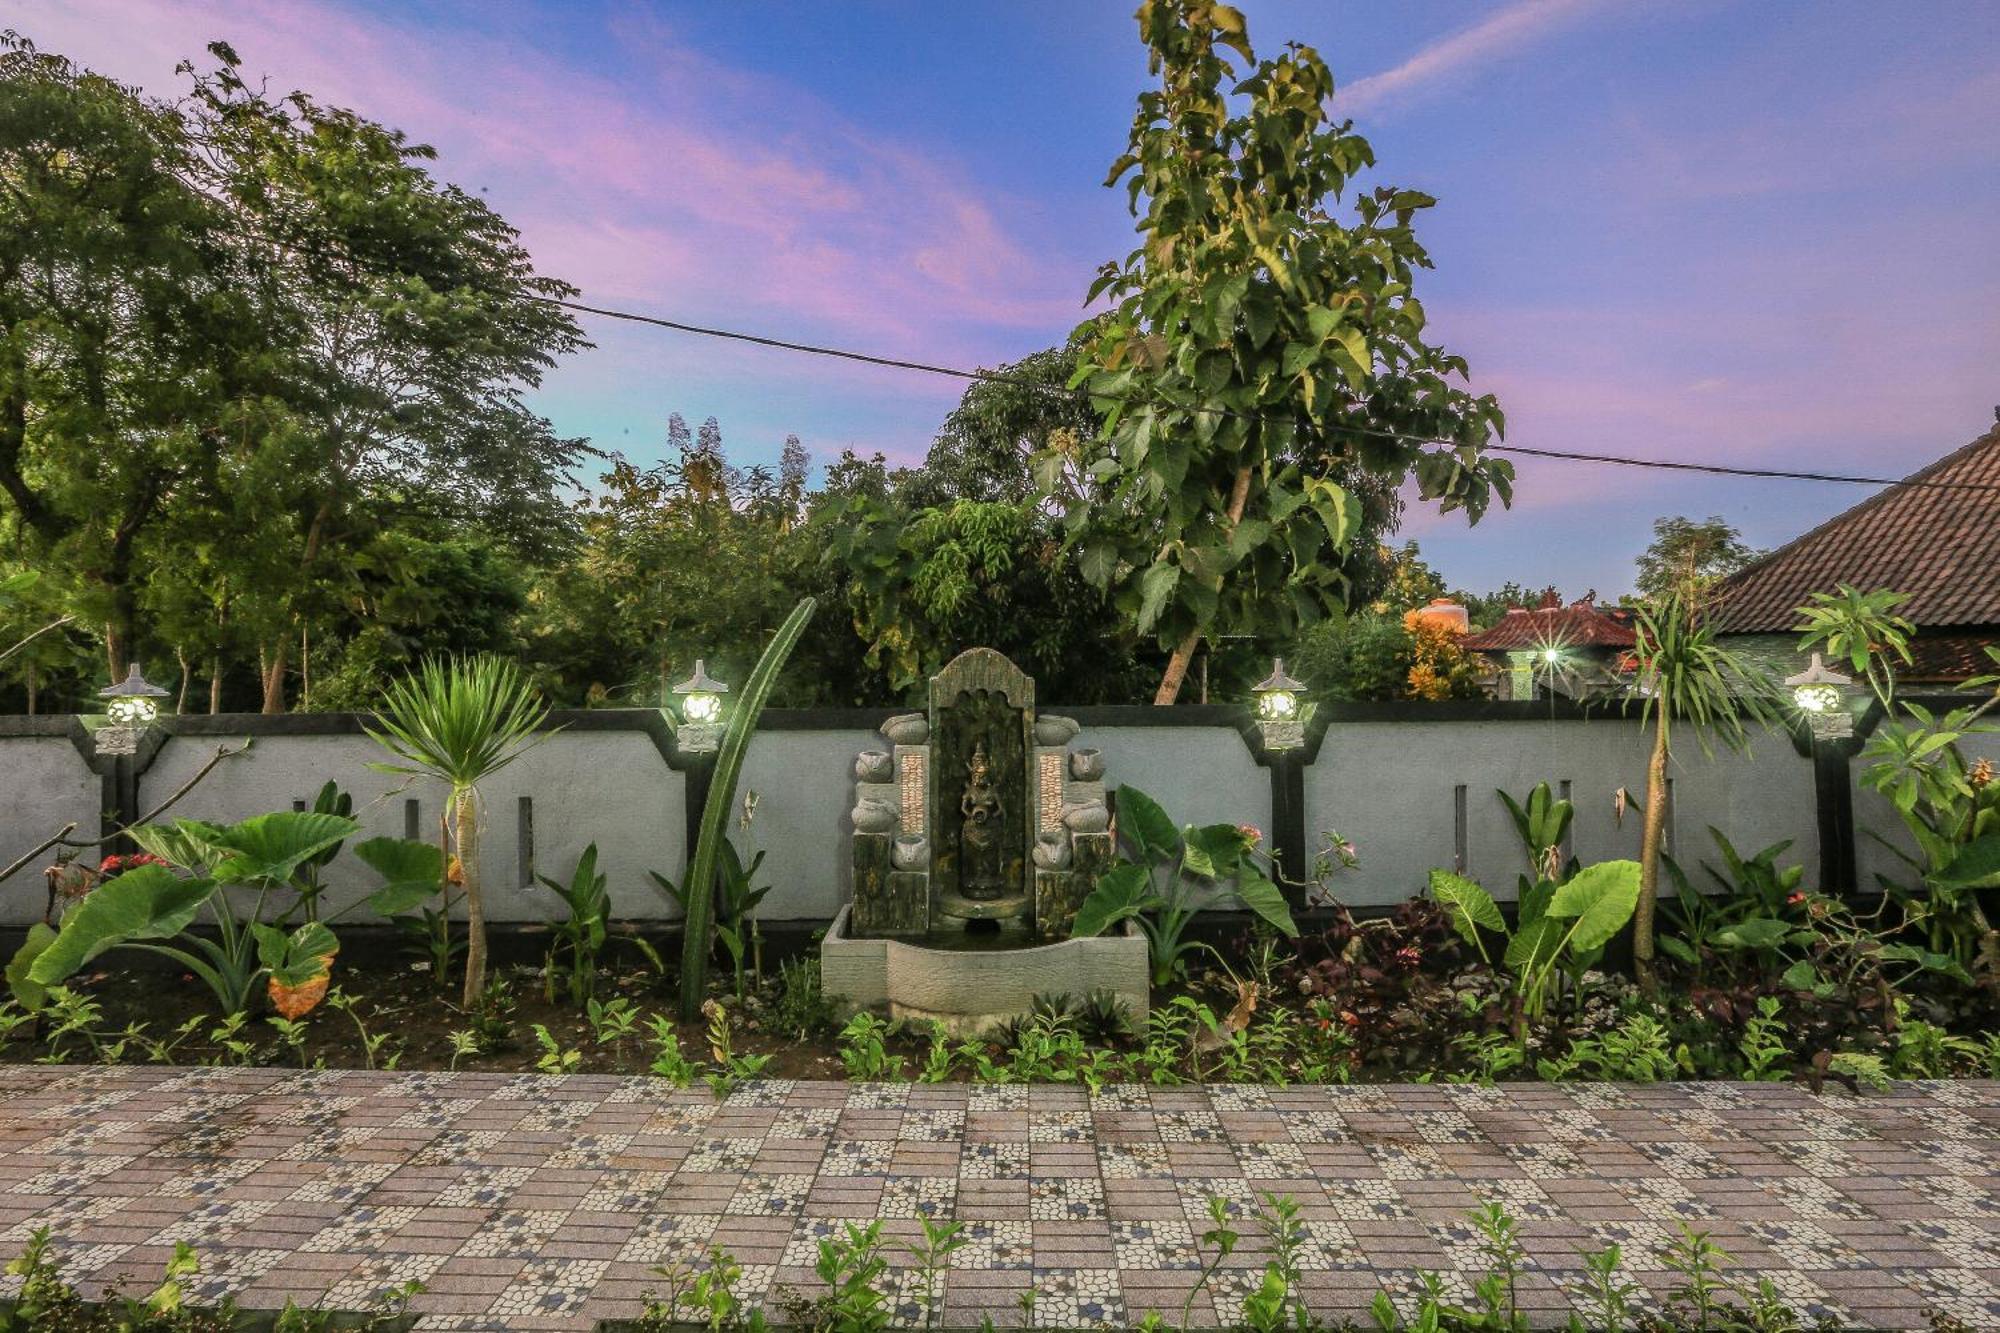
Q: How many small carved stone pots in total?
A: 8